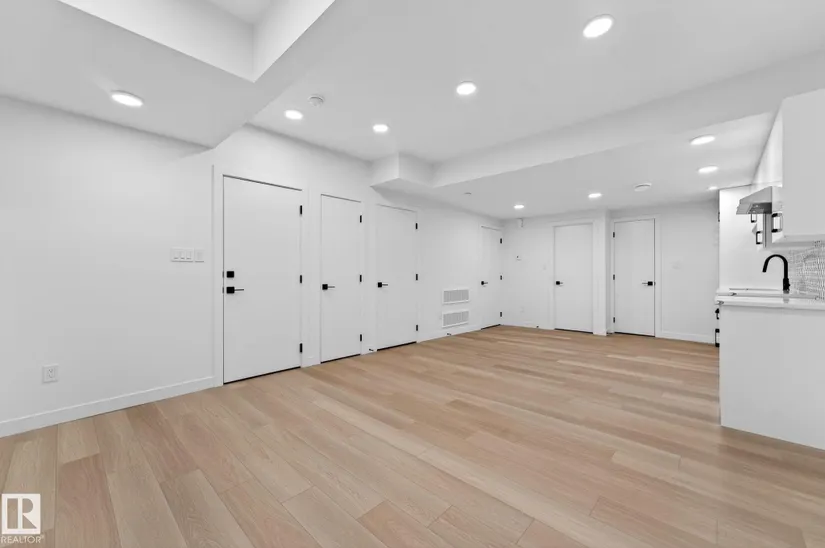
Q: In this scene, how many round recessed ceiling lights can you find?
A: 10